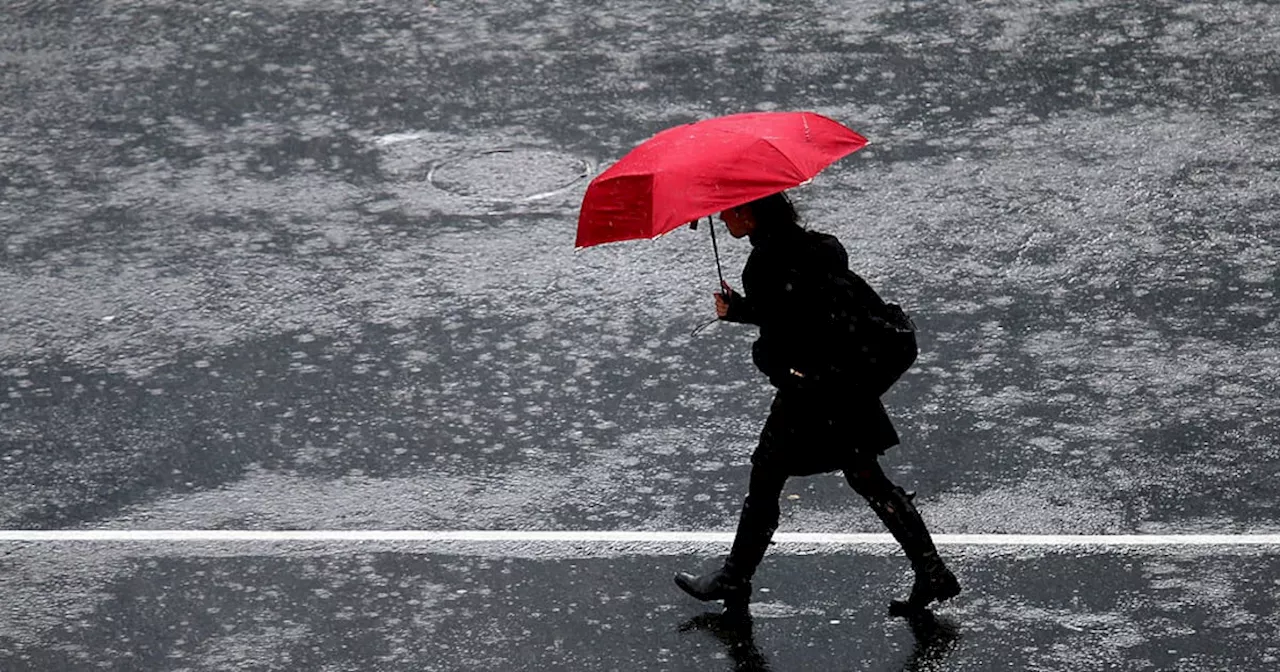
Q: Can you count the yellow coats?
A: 0